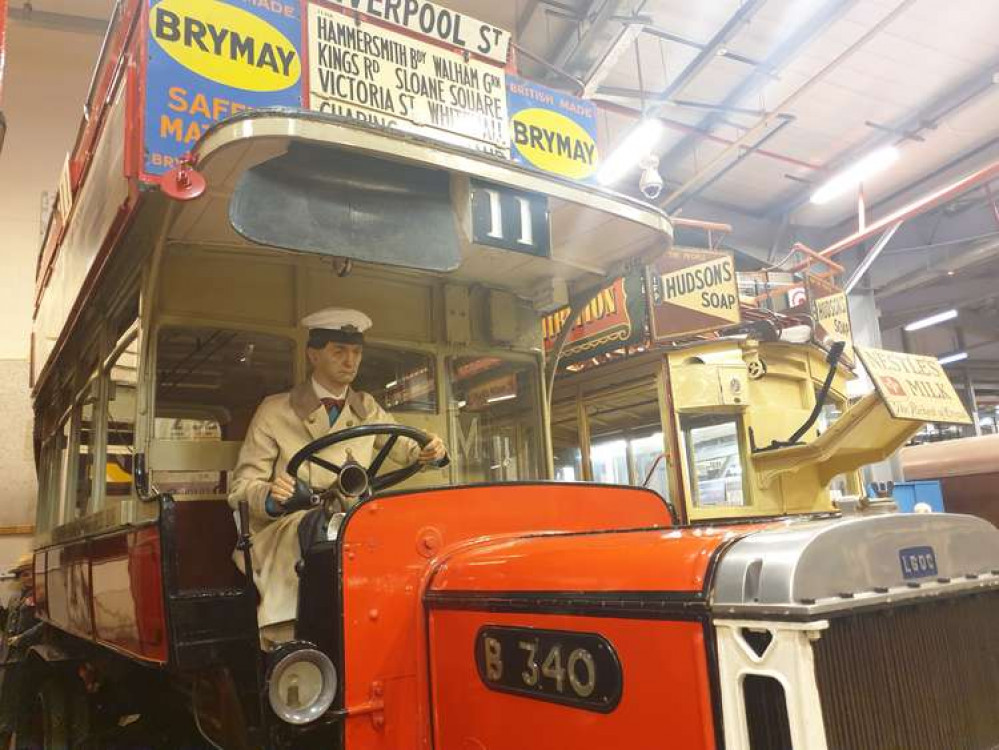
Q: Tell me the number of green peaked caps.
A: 0